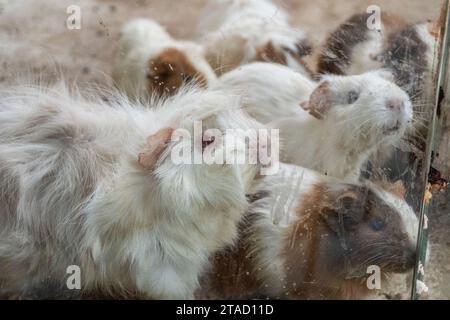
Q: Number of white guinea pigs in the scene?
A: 2